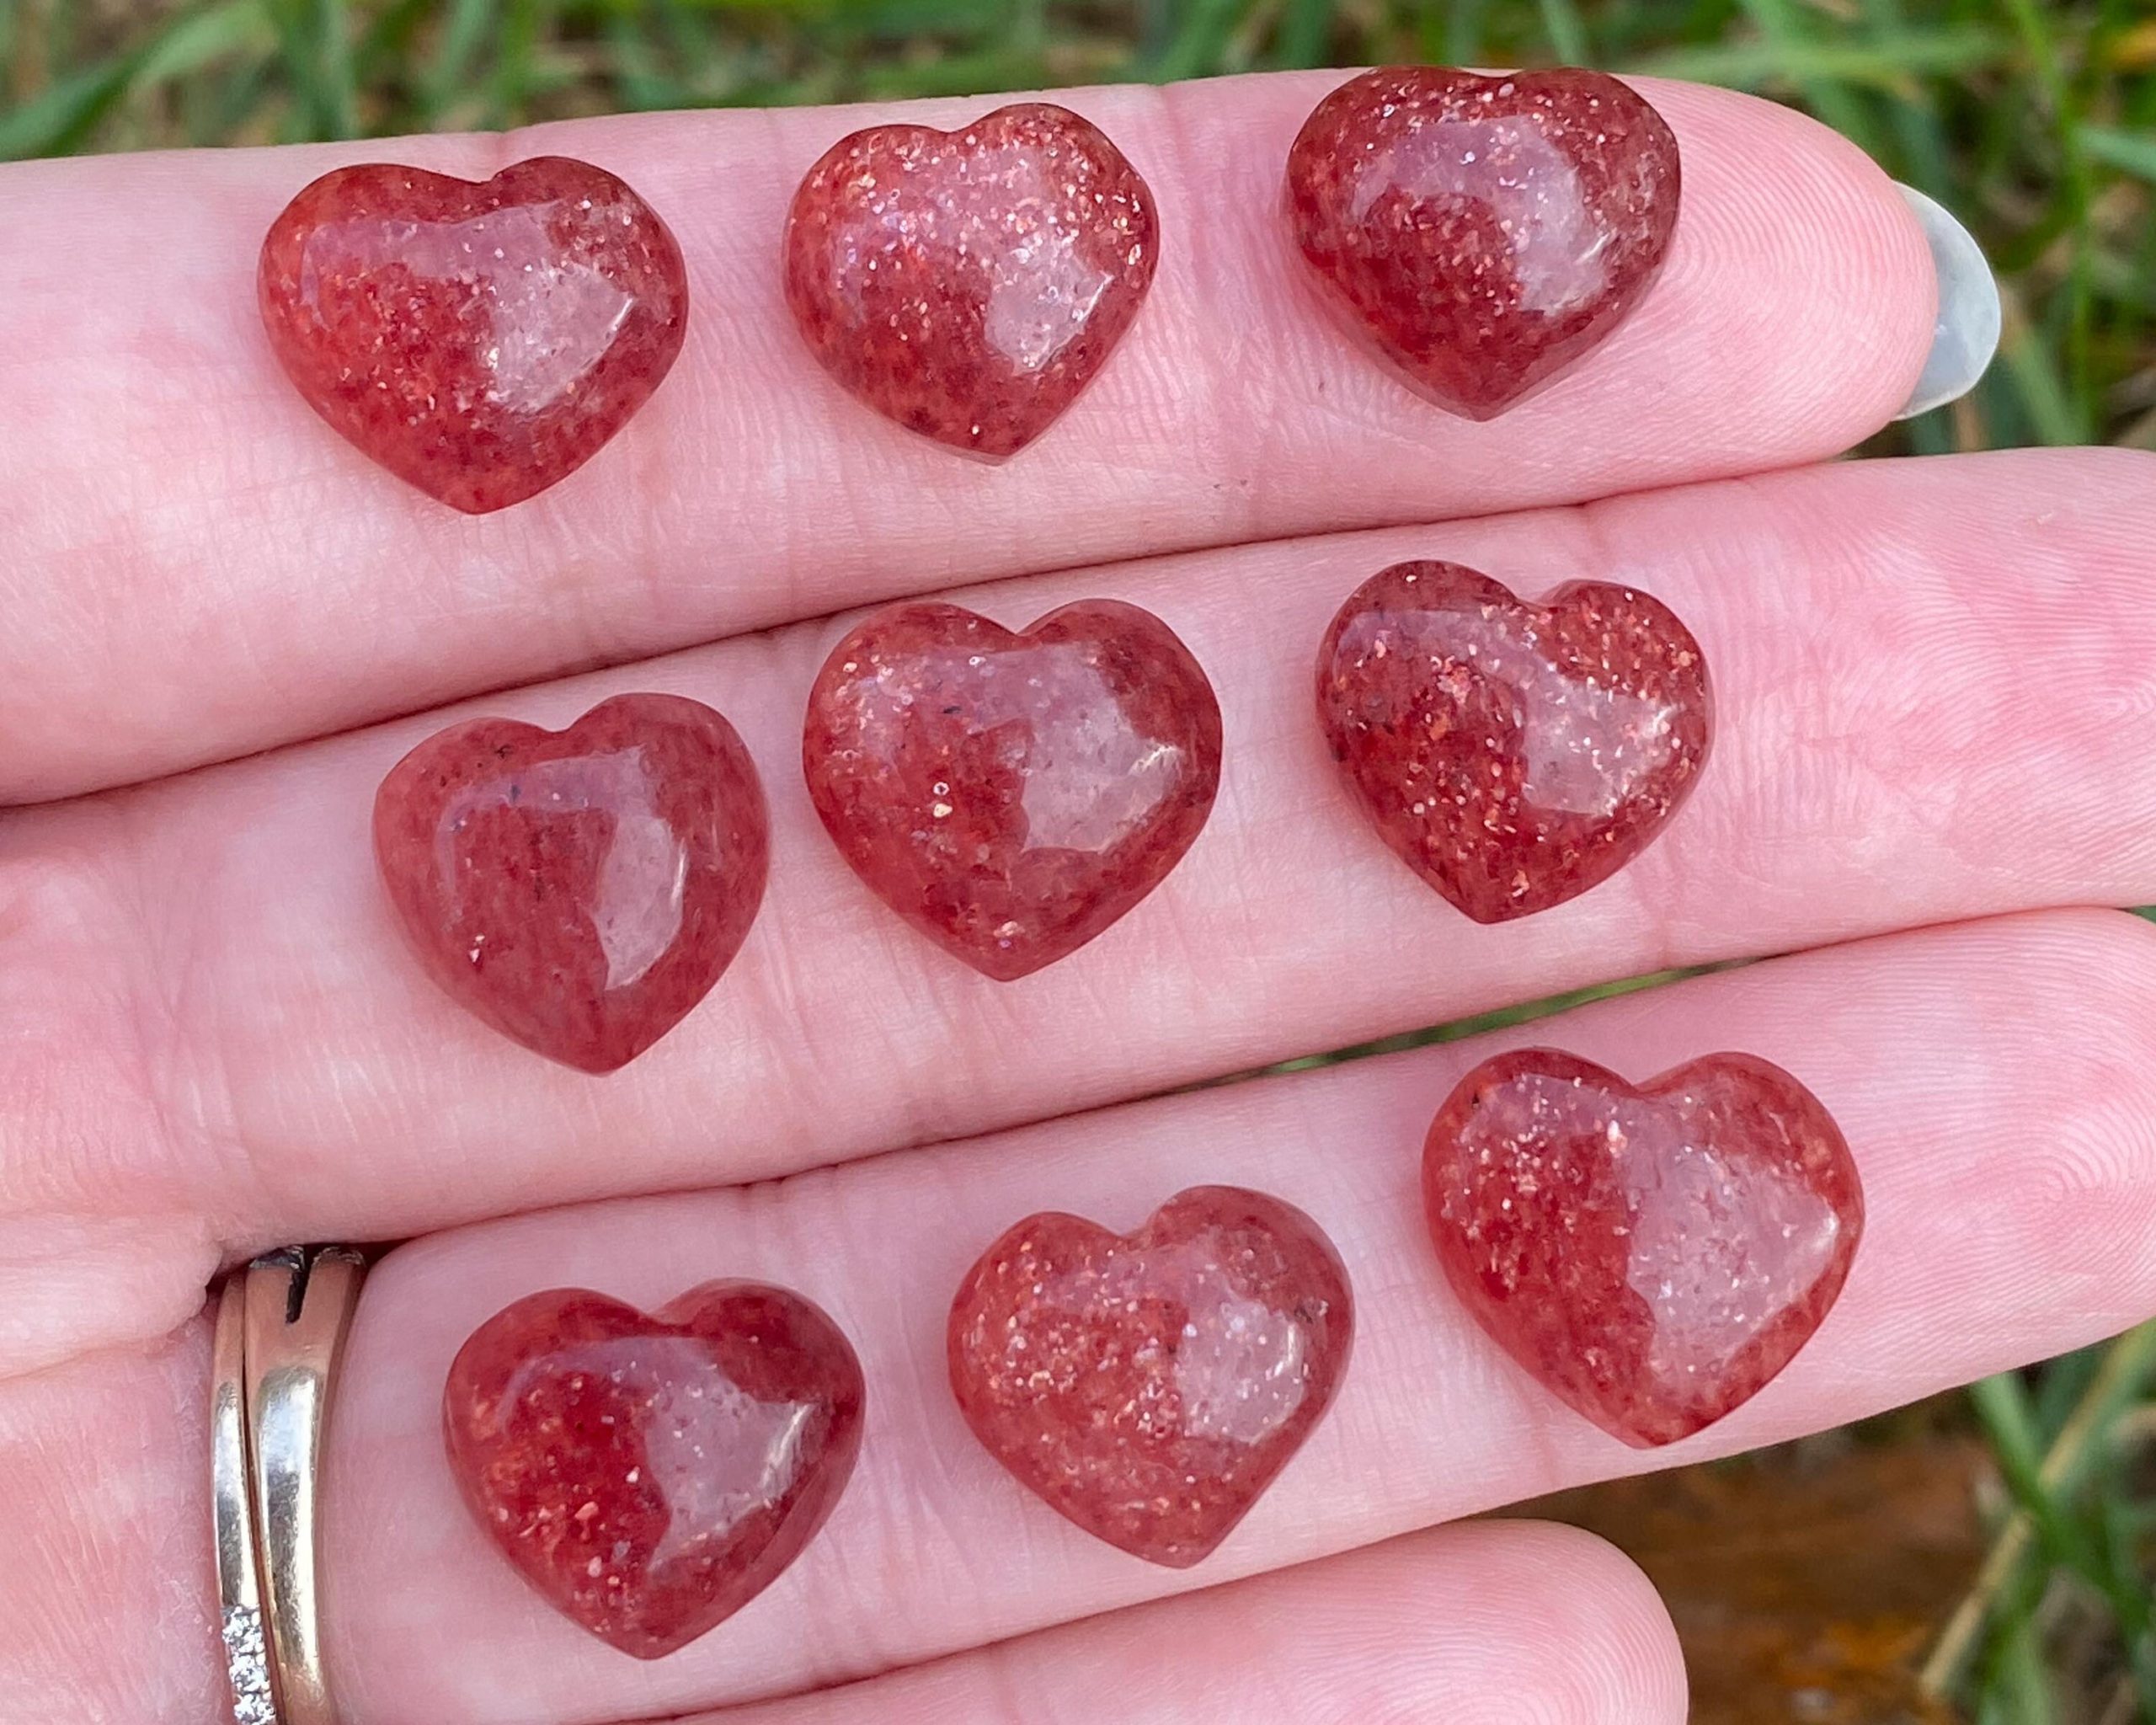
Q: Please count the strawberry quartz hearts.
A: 9